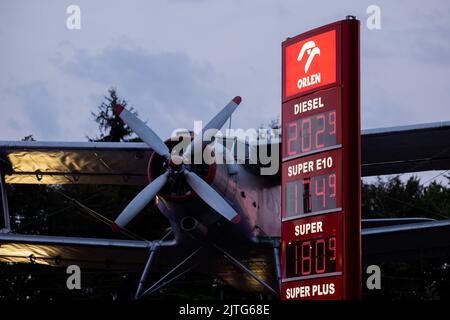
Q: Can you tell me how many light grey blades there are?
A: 4